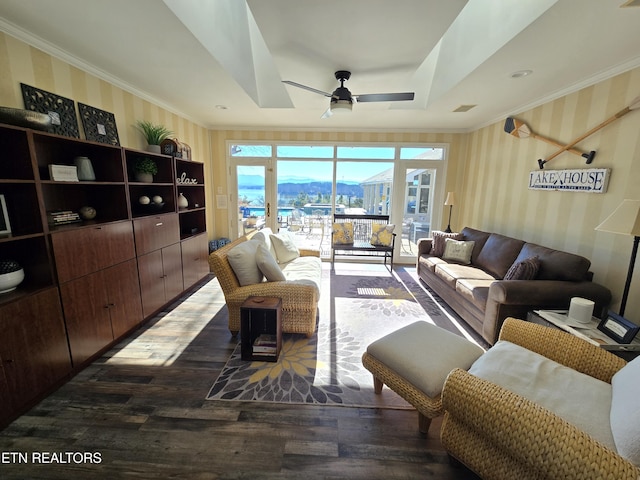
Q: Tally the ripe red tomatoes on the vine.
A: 0